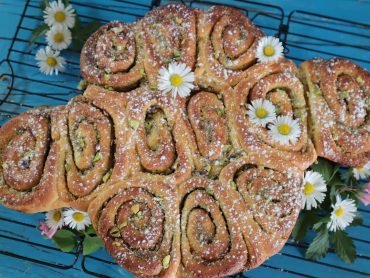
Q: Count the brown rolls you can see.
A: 12